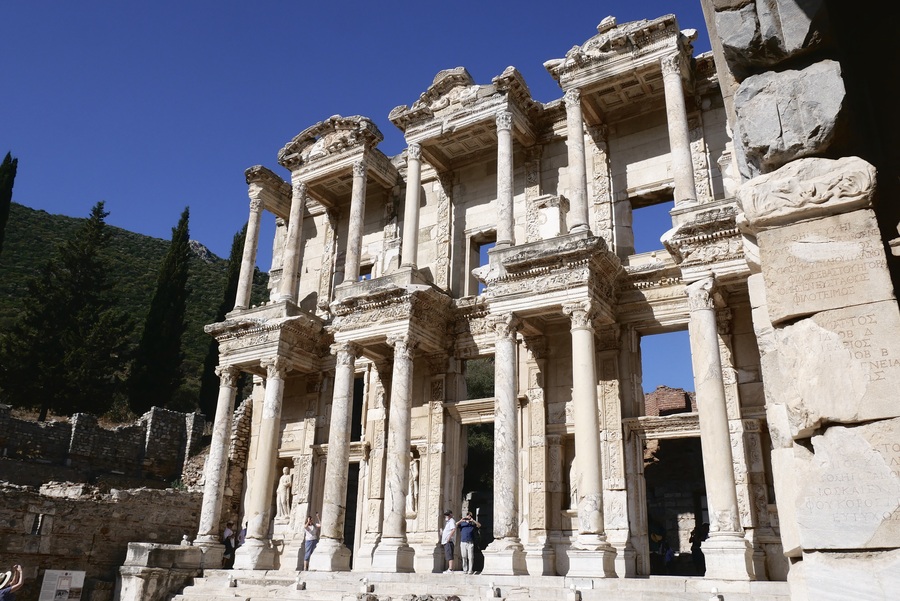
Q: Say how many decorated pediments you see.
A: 3